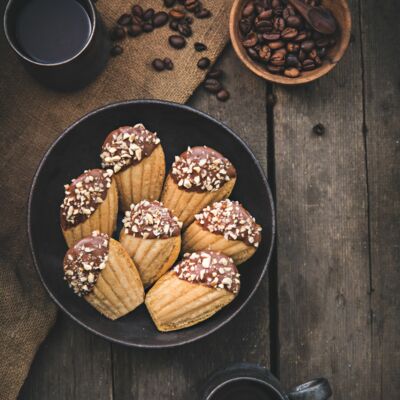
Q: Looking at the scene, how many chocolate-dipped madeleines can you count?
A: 7